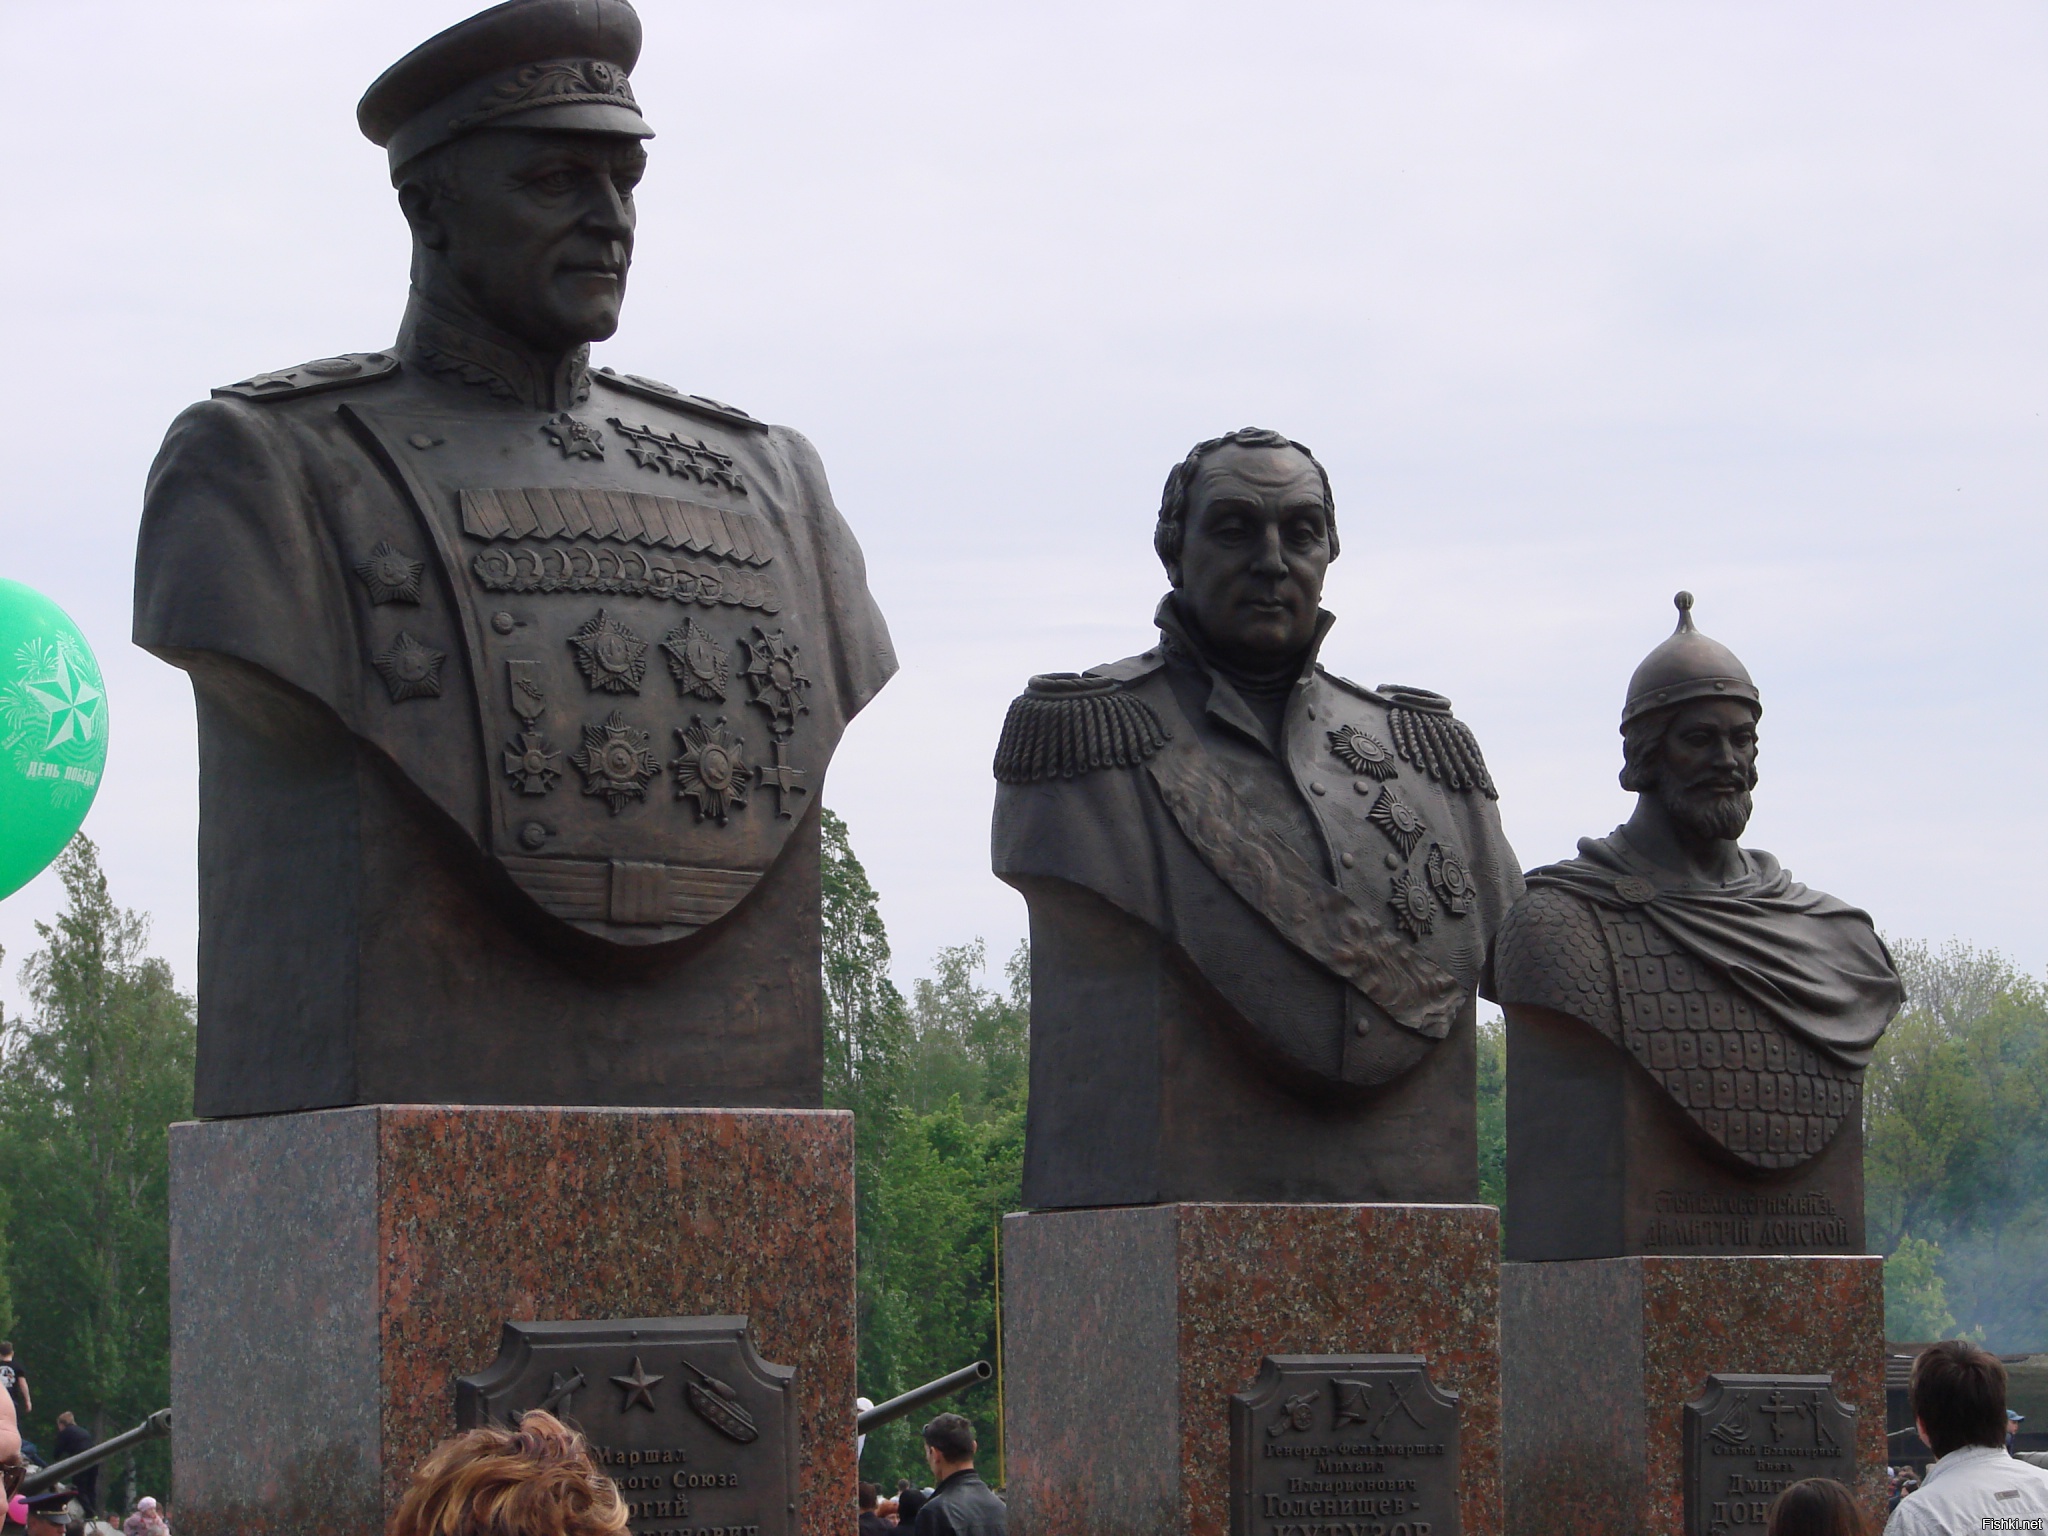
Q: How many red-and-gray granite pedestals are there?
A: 3